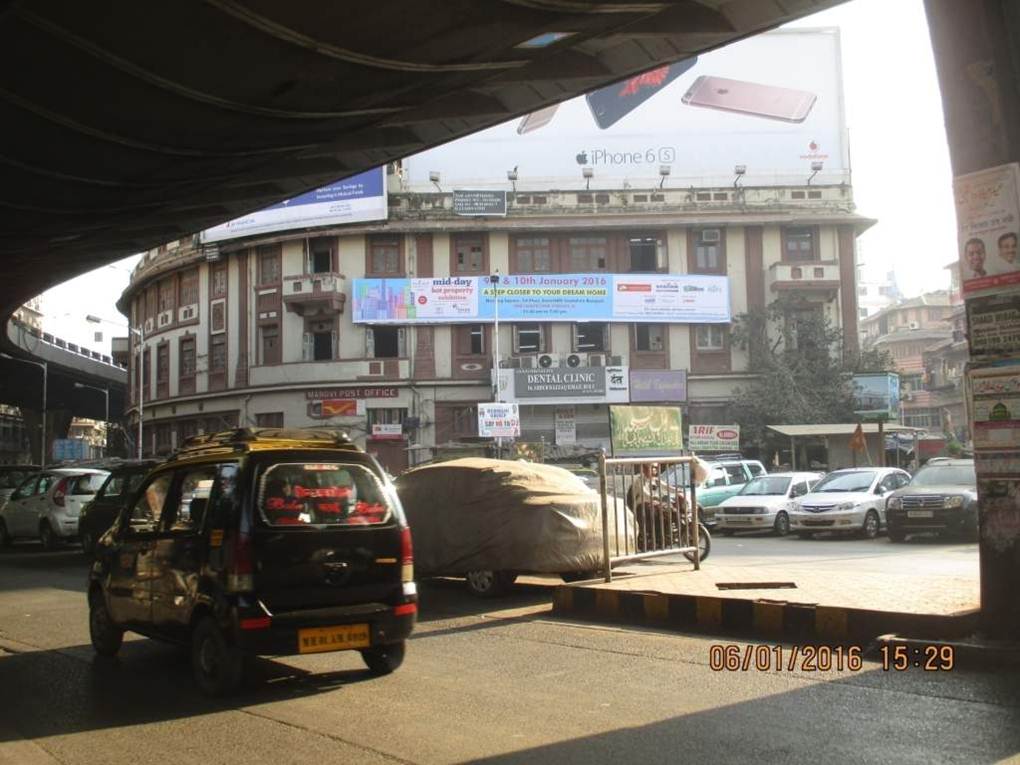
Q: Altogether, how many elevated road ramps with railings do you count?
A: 1